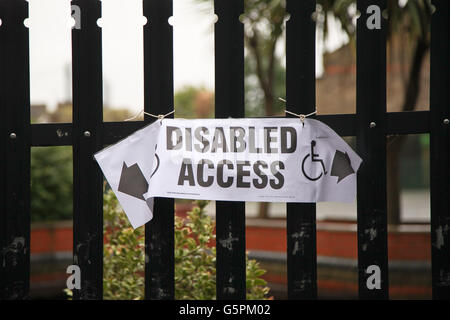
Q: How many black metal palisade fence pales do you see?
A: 7